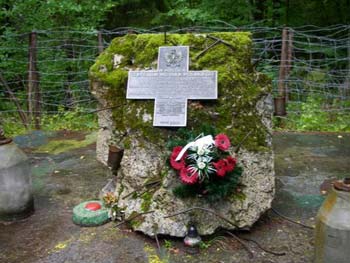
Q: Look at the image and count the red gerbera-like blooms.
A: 5